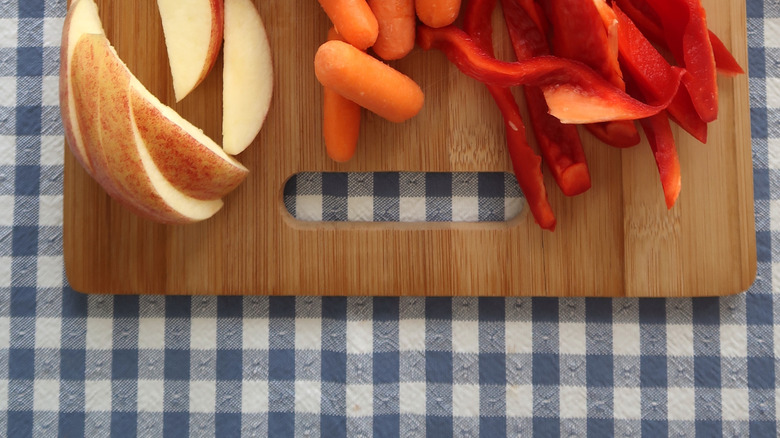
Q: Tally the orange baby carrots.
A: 5